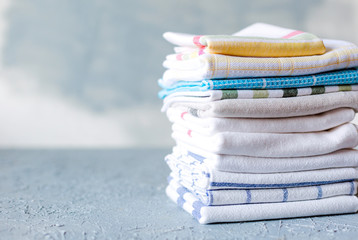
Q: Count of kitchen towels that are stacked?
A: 11